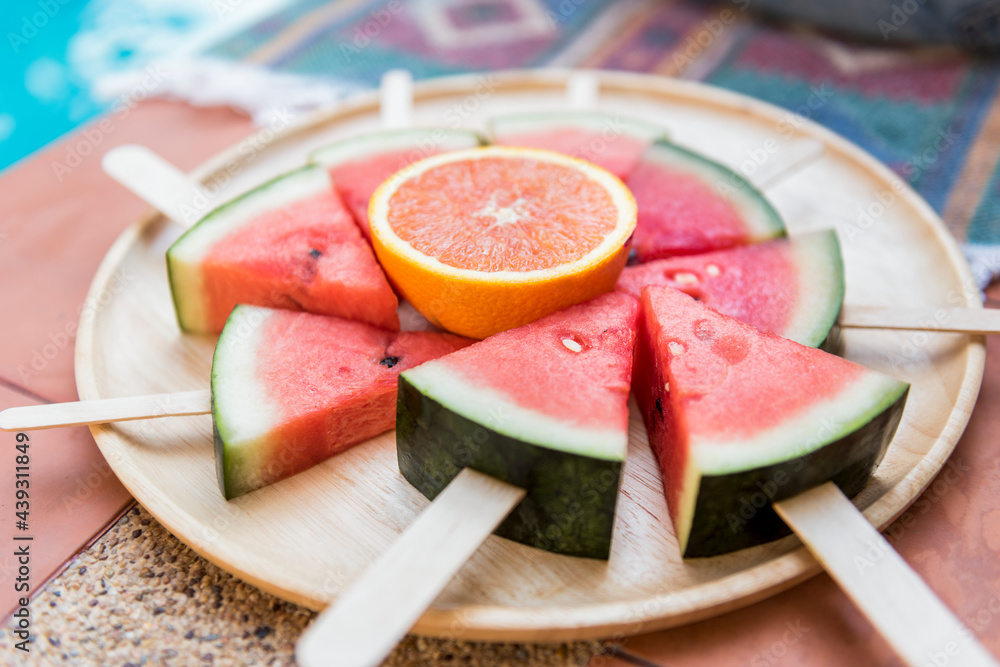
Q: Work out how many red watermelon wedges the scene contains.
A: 8